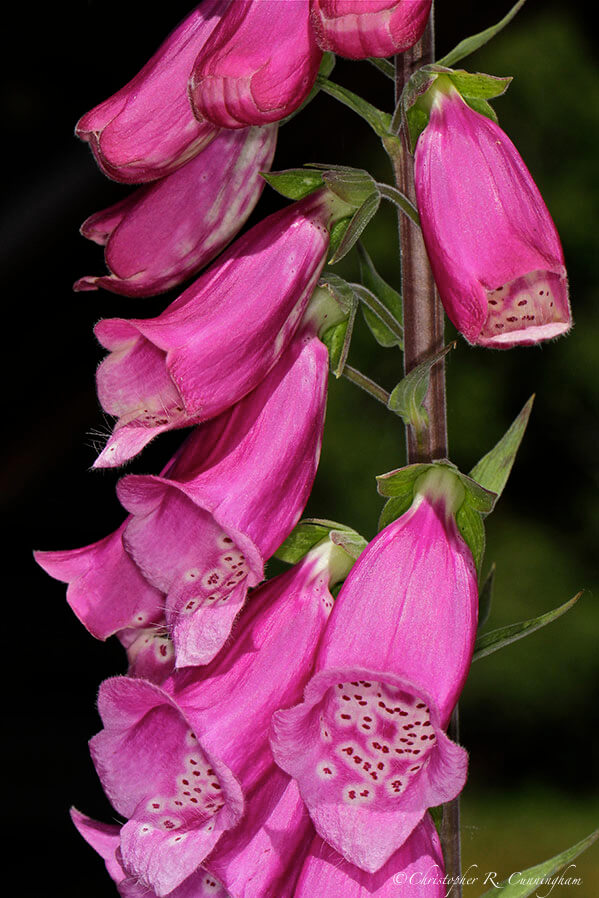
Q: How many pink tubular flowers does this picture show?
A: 12